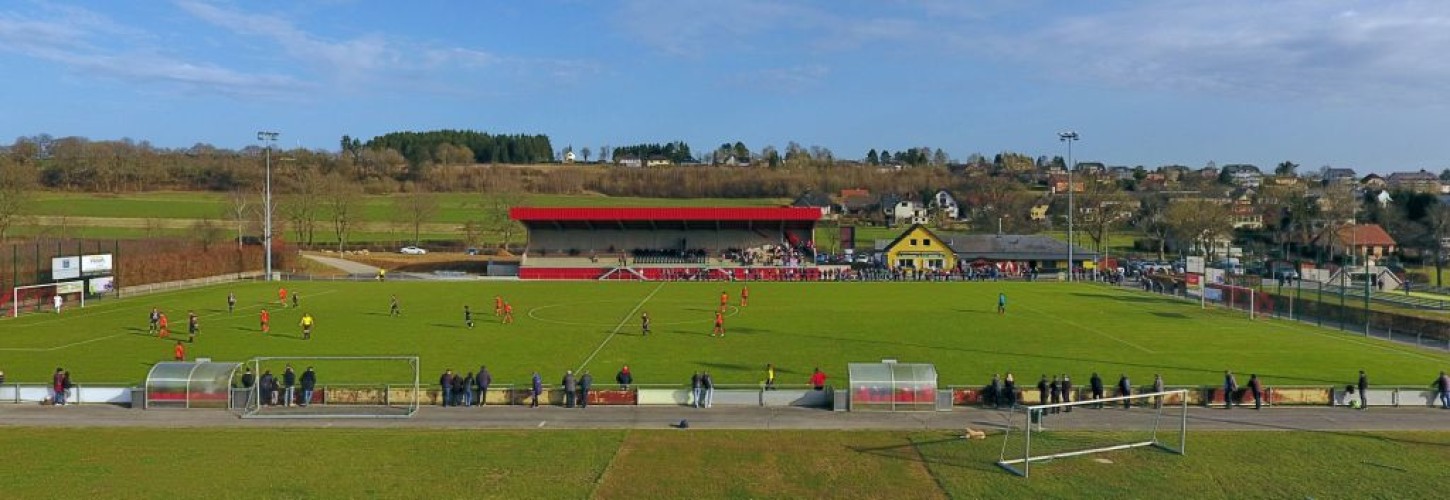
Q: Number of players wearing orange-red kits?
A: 9